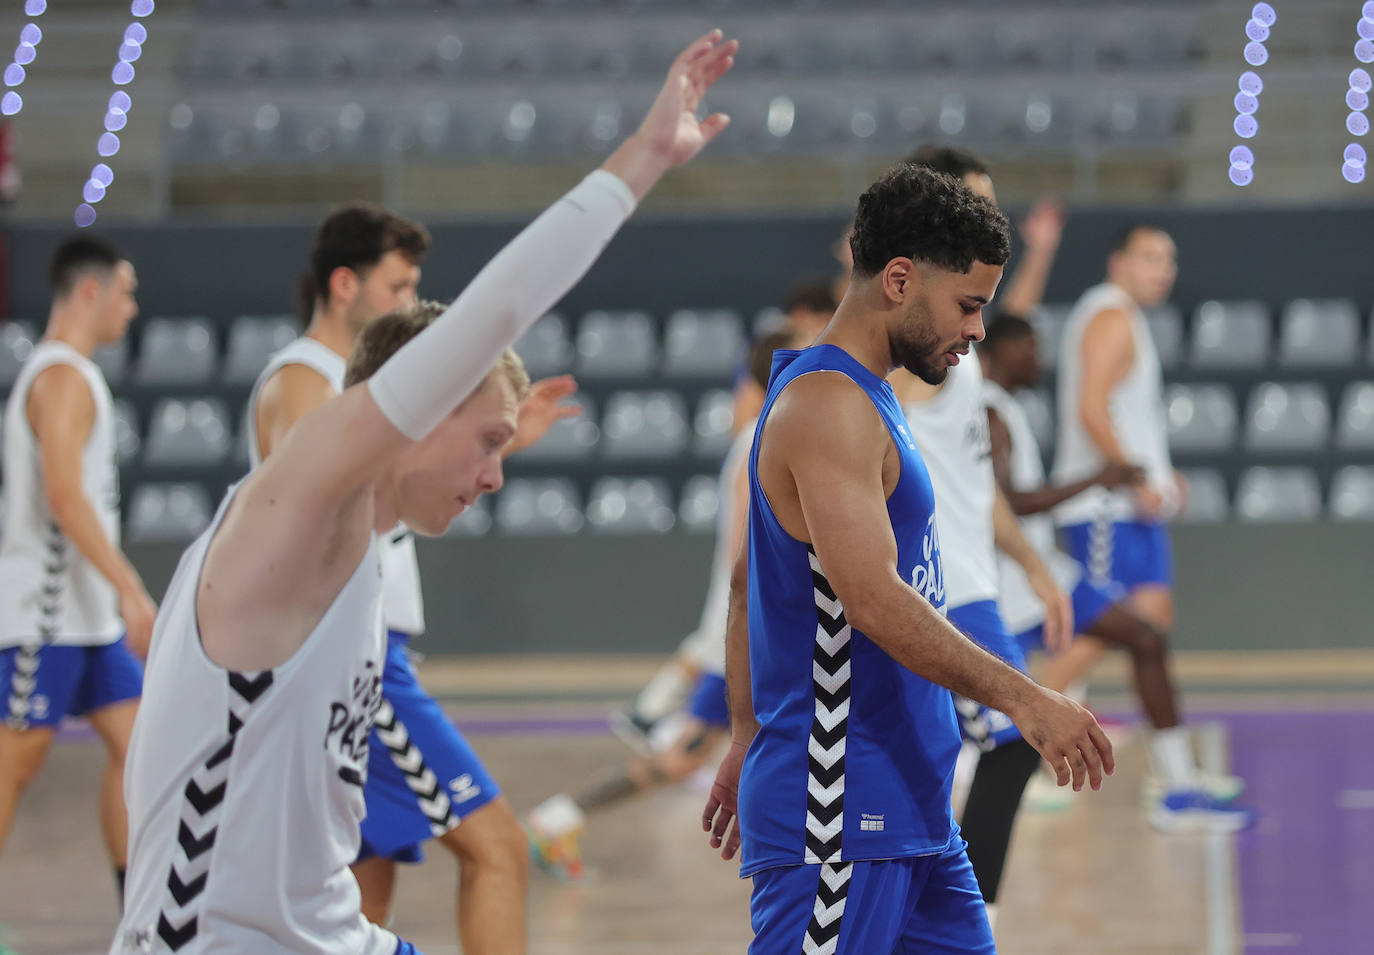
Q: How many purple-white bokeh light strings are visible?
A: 4